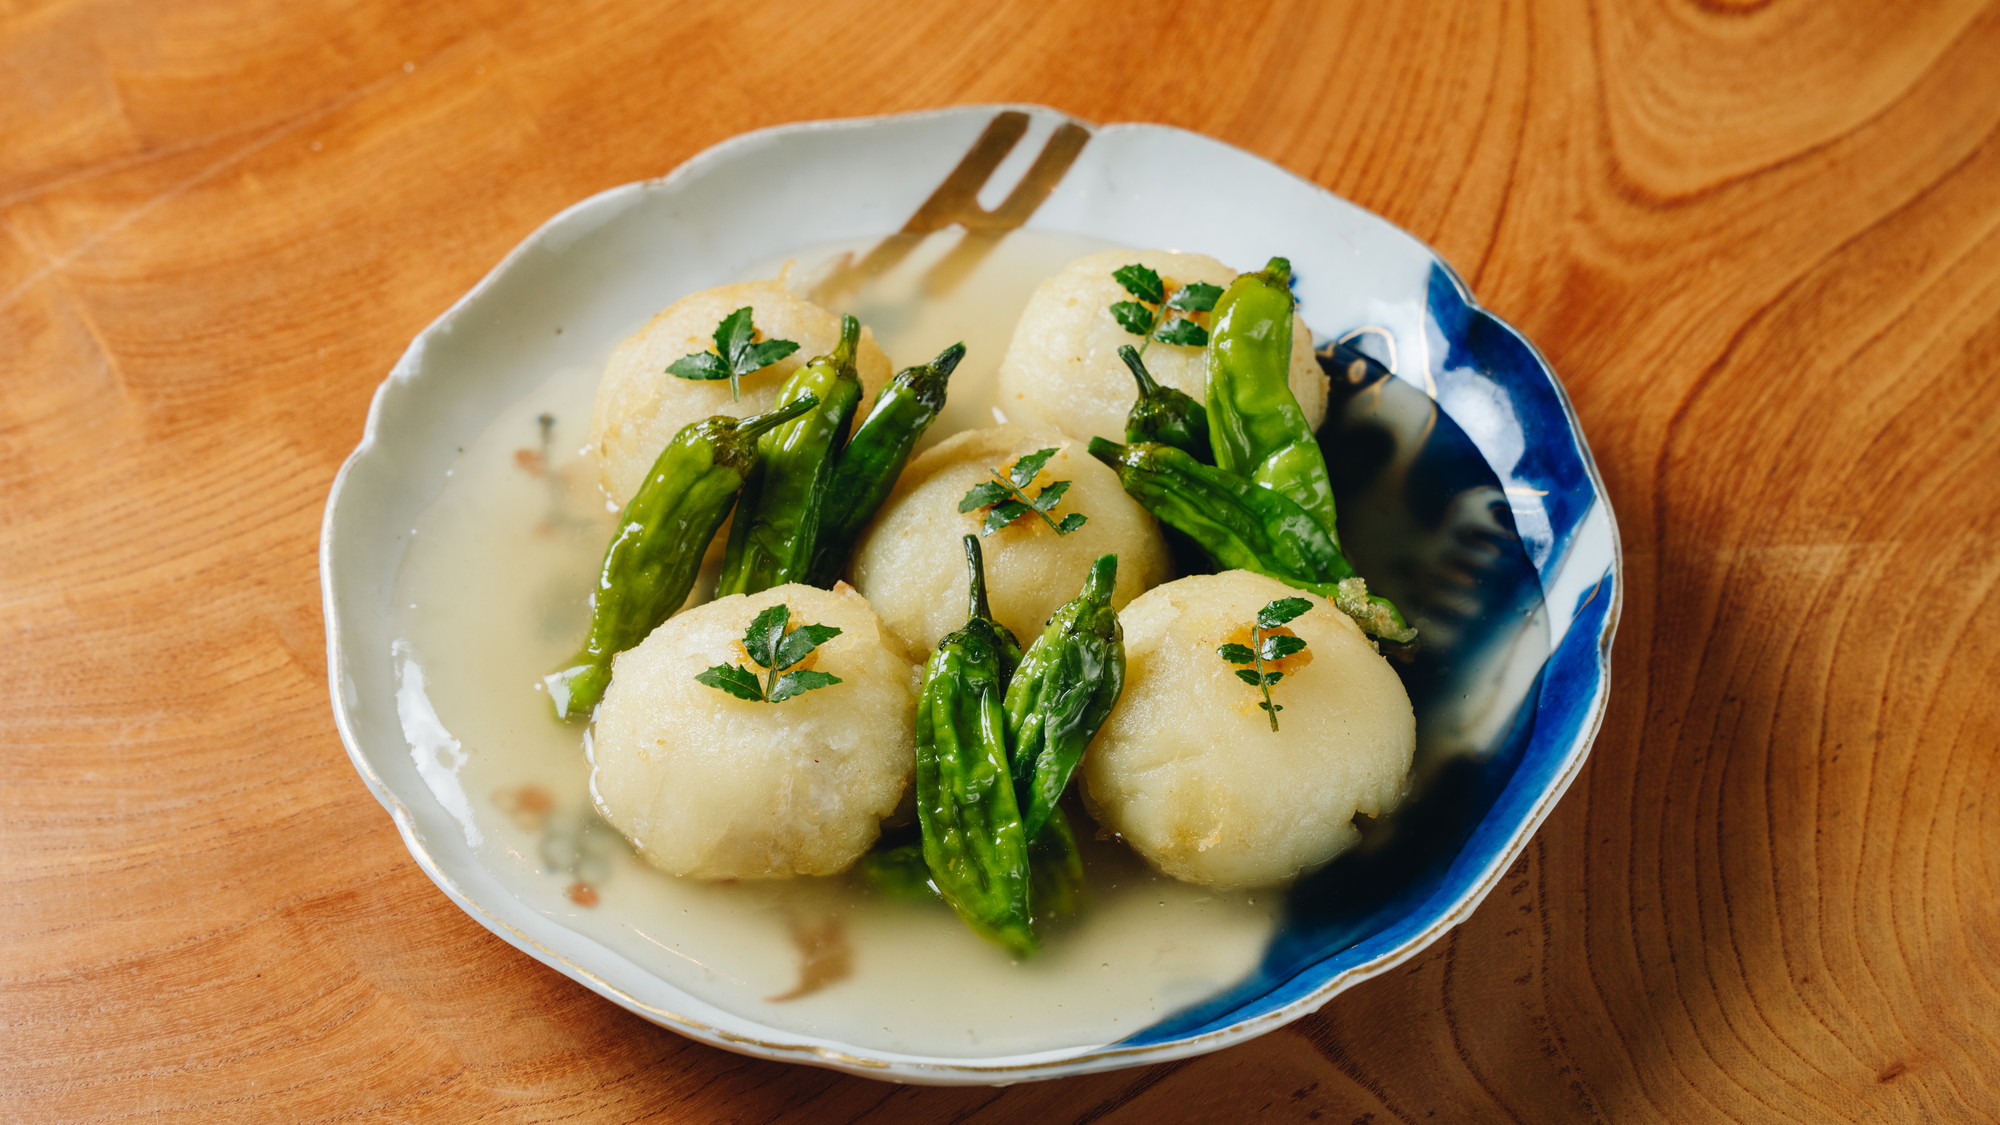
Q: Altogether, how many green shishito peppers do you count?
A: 9